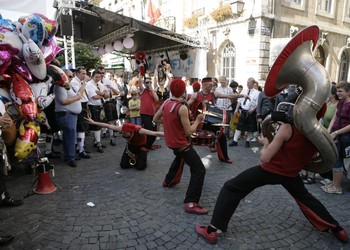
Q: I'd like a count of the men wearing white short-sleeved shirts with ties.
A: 4